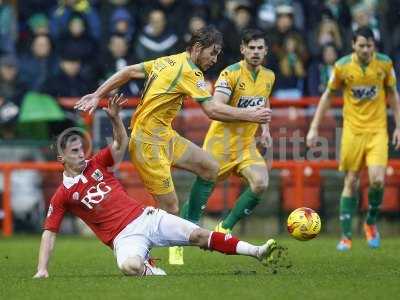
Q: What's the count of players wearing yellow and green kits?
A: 3